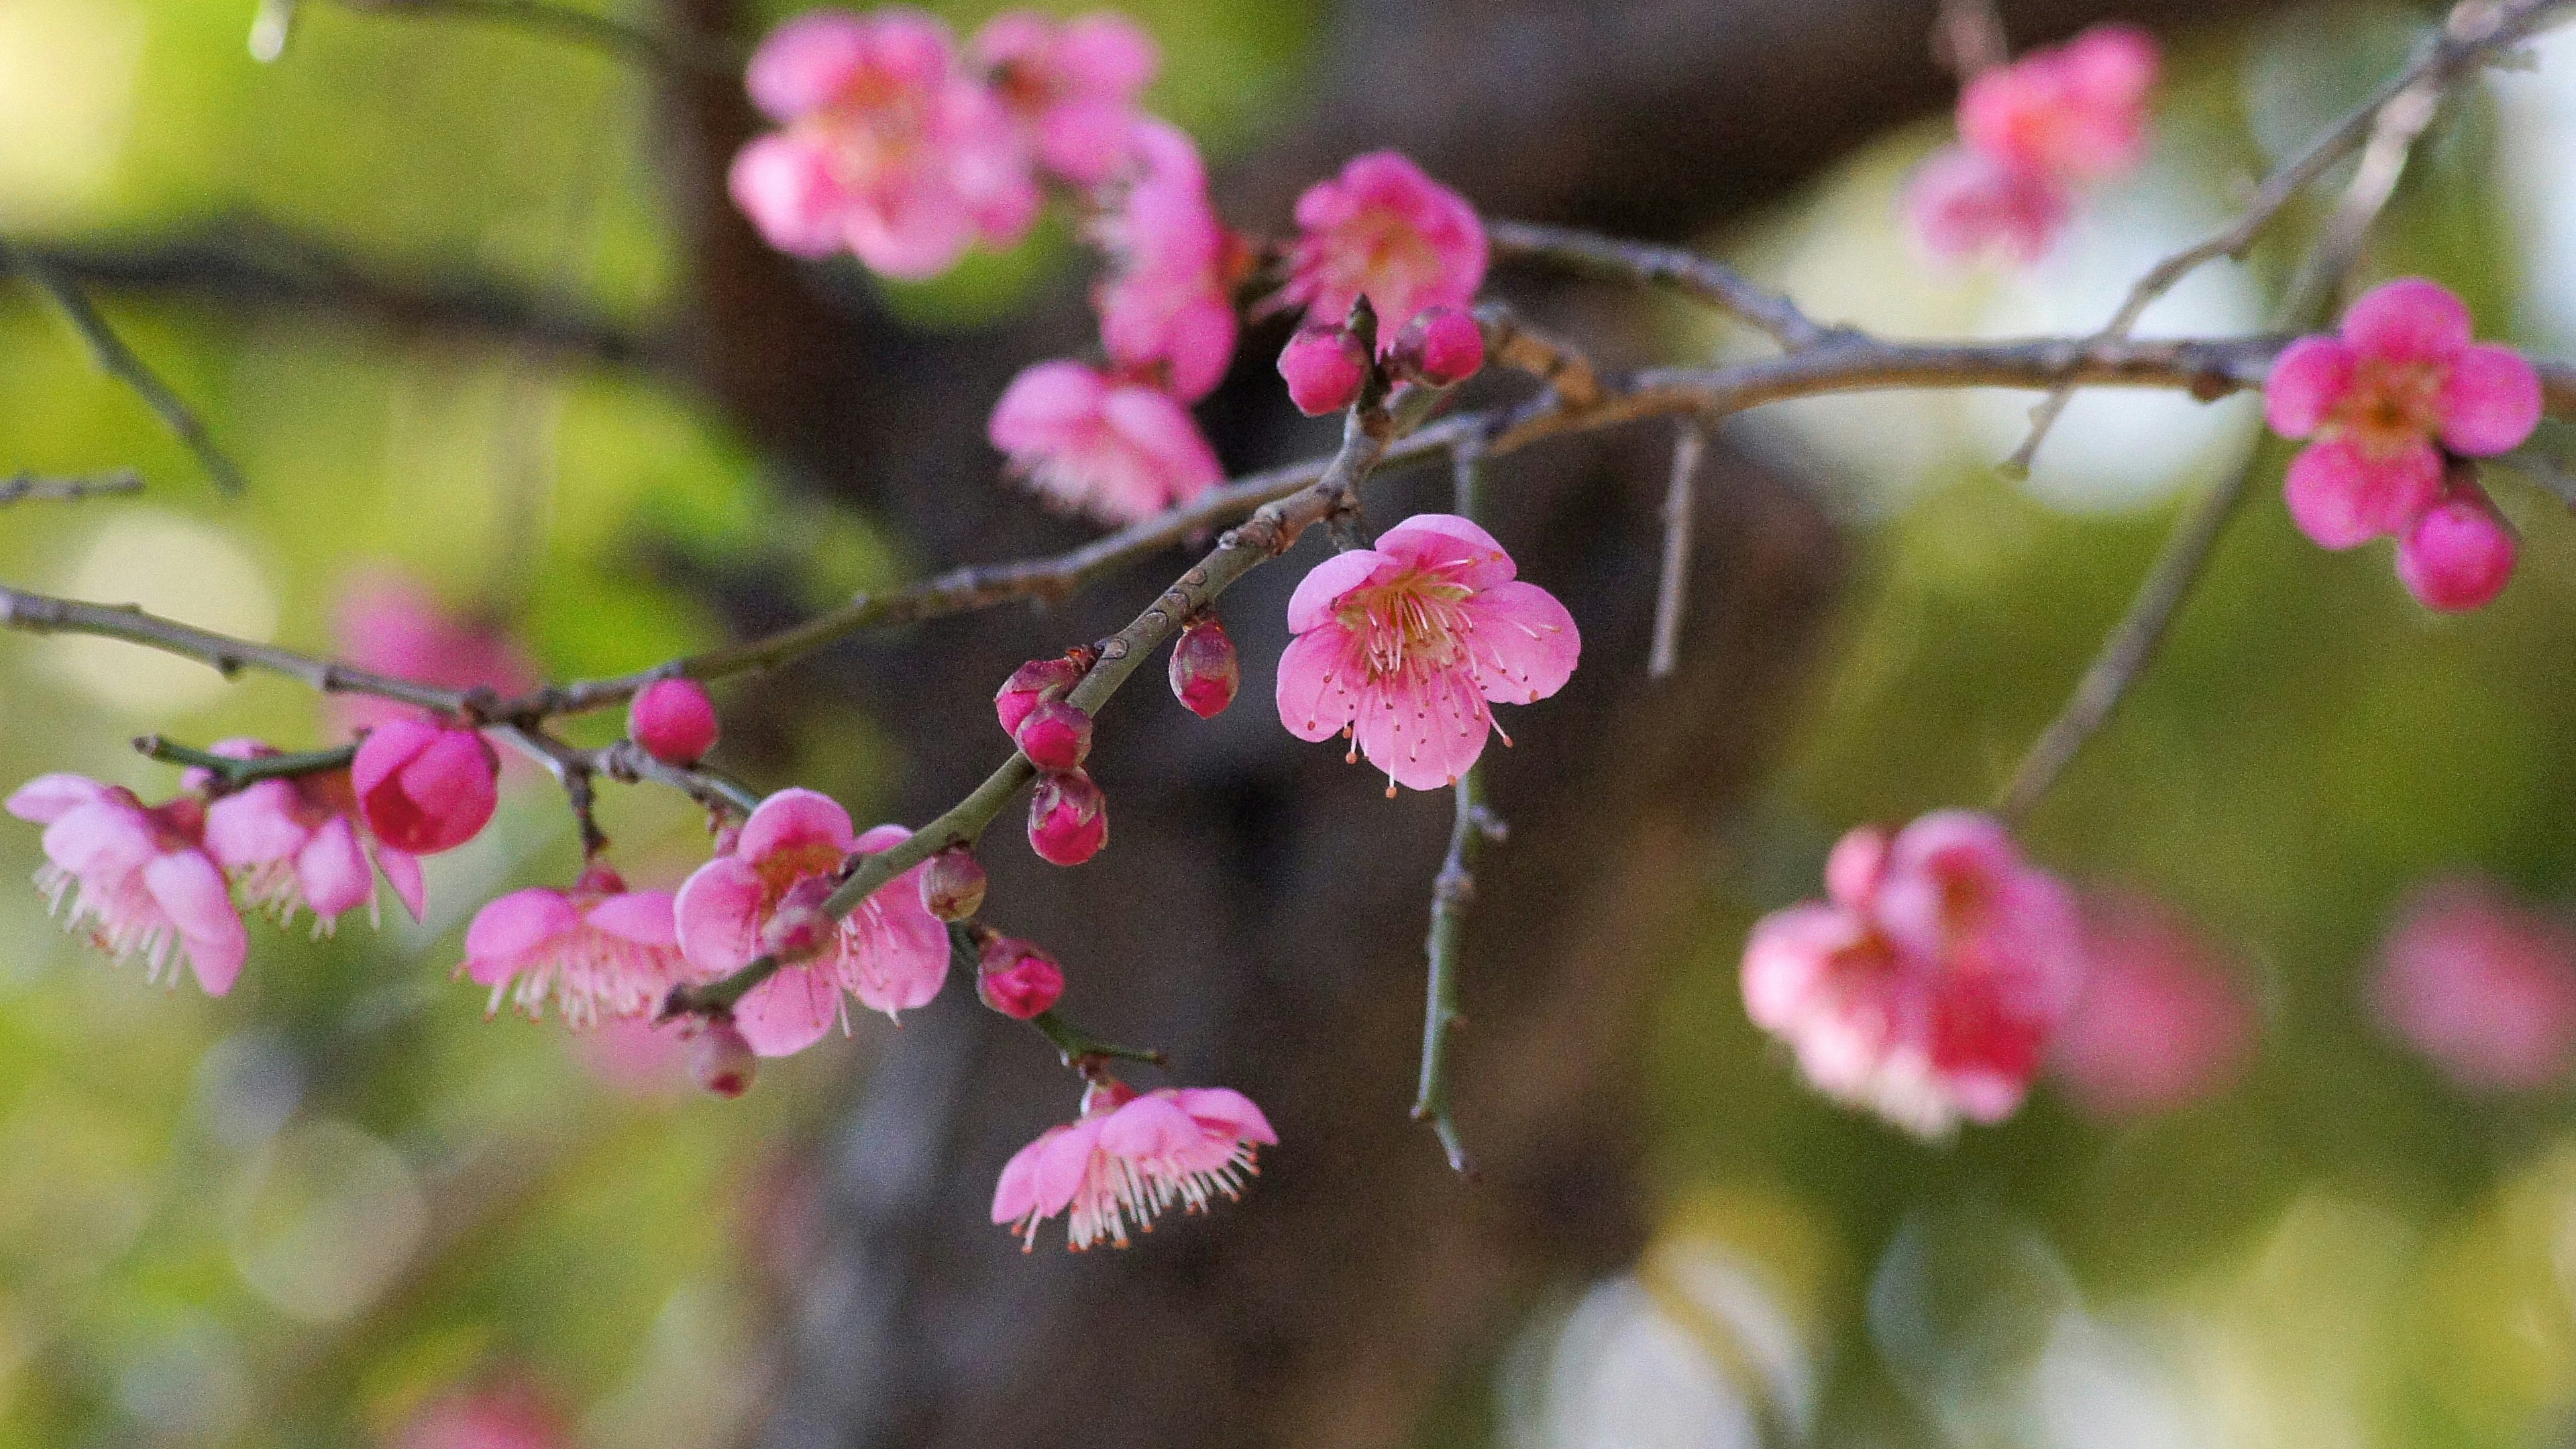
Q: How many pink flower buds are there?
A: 13